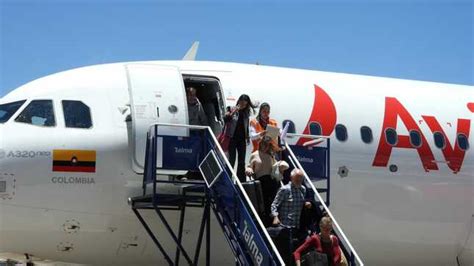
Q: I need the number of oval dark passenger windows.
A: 8